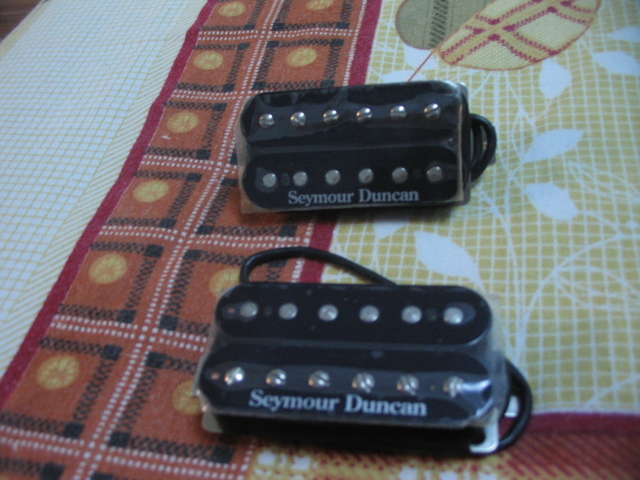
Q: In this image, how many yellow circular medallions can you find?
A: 10